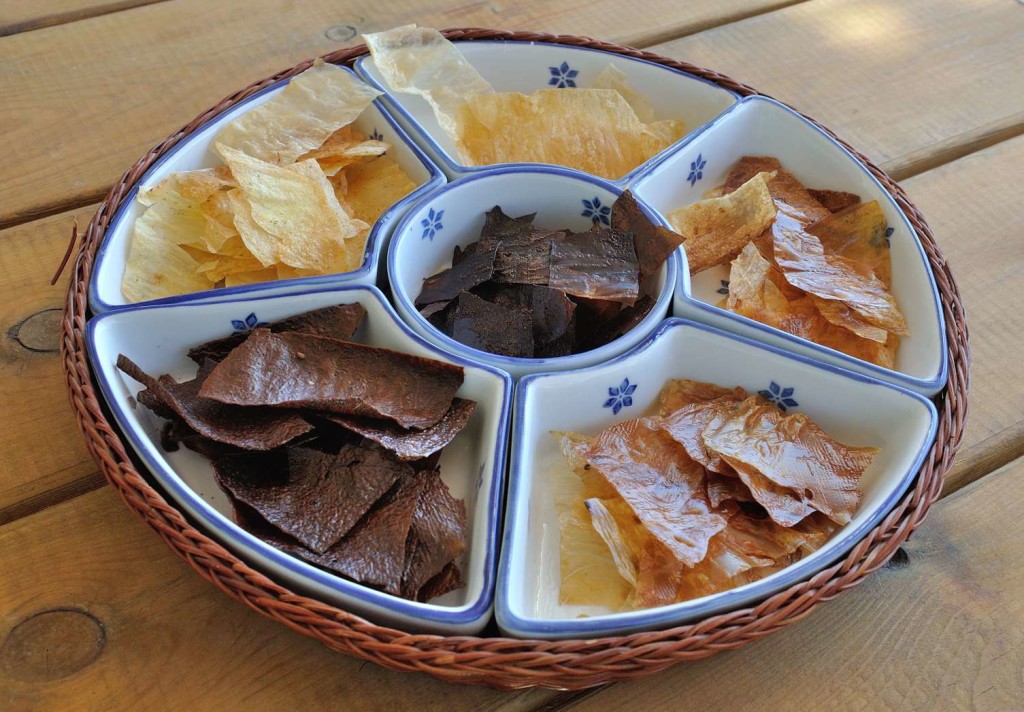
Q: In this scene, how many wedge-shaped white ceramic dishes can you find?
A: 5